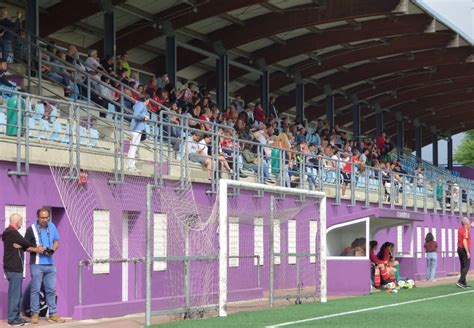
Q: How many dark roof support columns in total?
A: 13